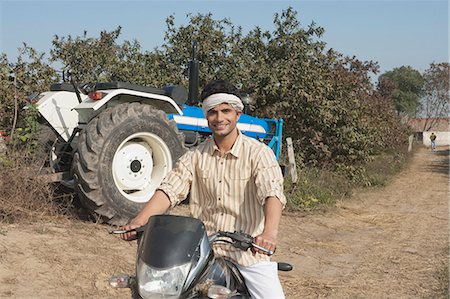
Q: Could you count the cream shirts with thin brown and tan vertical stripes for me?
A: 1